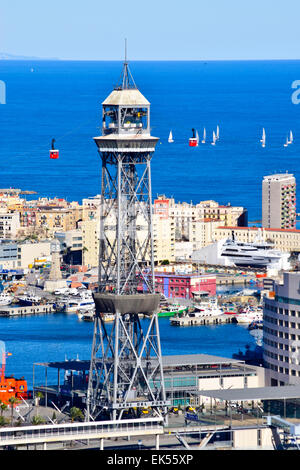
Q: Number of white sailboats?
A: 8